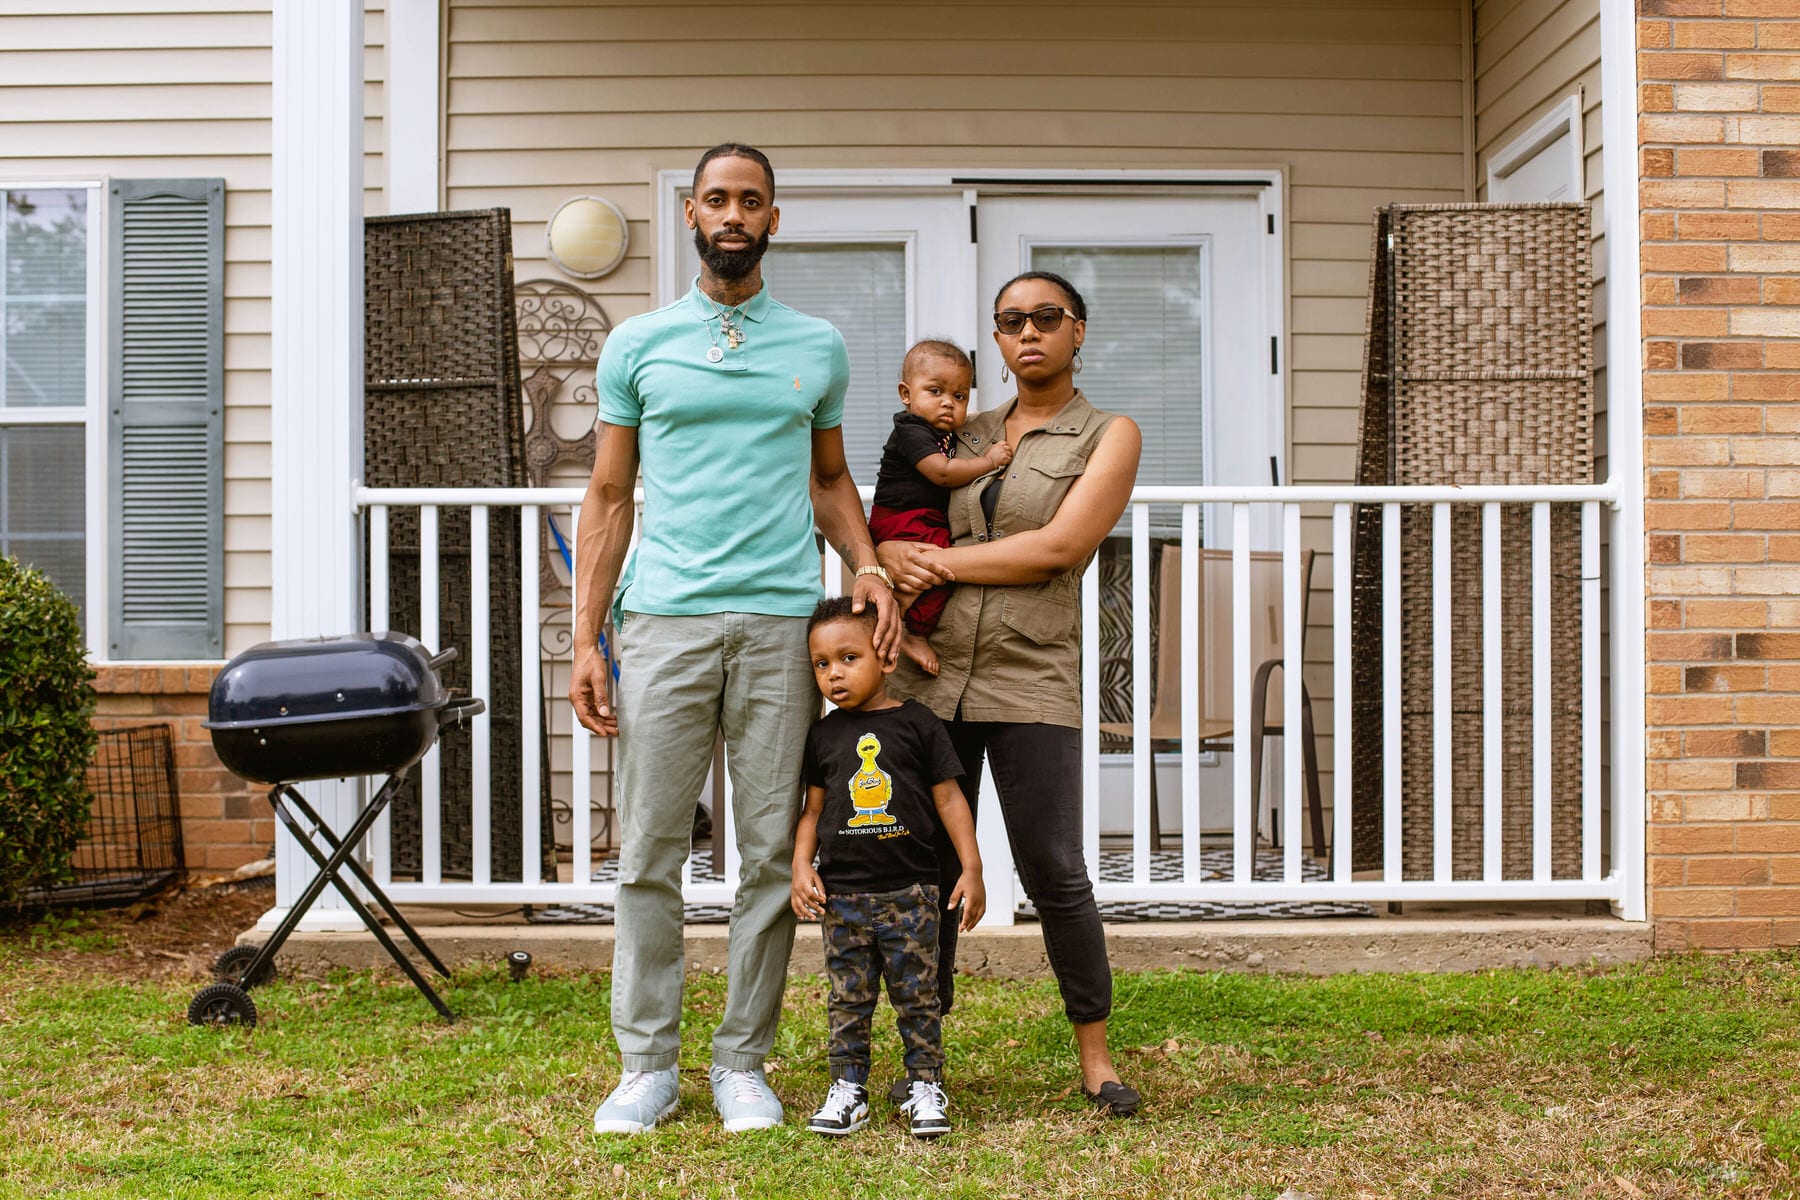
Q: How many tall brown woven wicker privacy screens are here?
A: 2